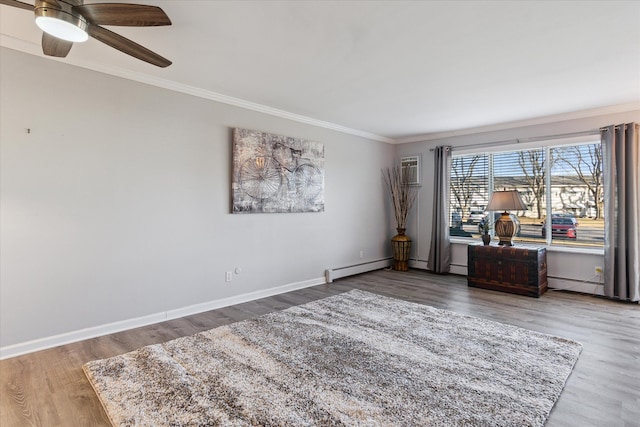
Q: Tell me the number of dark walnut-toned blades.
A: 4